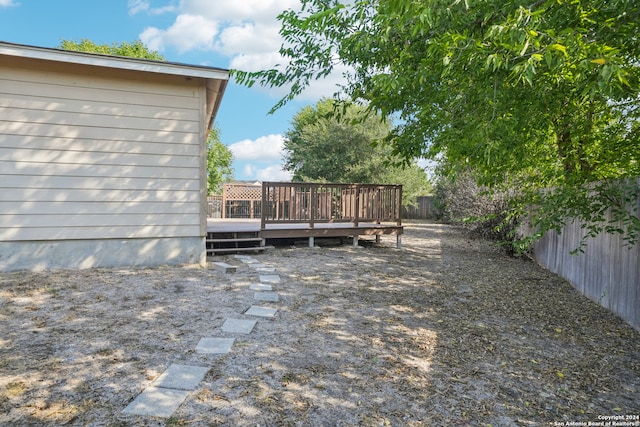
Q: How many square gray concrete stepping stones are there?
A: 12